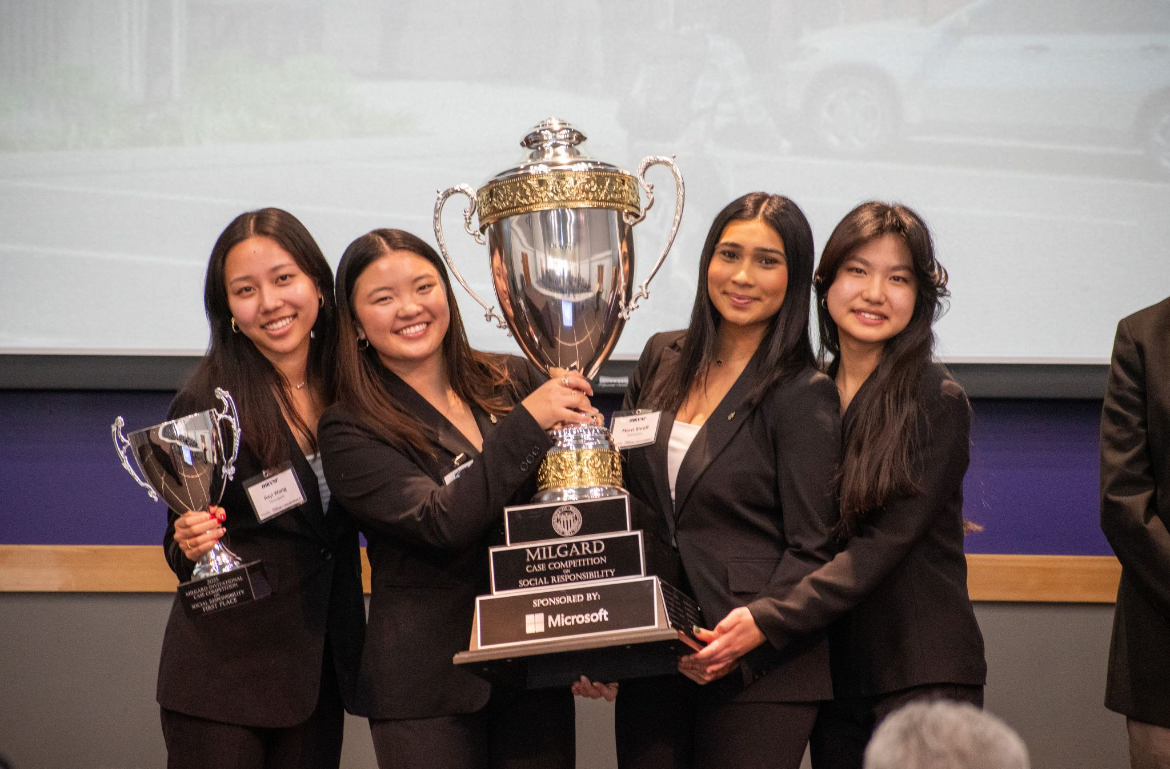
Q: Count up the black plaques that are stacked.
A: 3